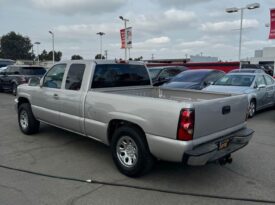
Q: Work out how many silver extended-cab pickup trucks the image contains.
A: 1